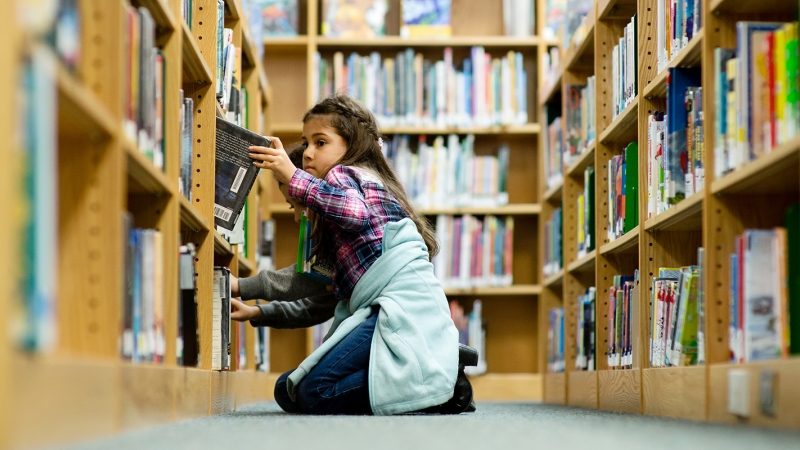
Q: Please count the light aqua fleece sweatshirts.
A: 1